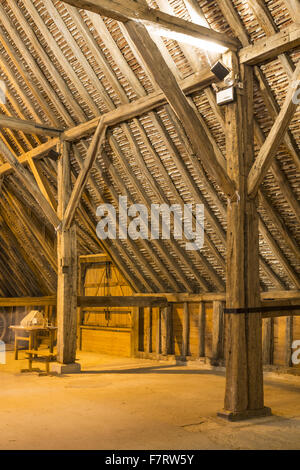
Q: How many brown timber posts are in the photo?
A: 2